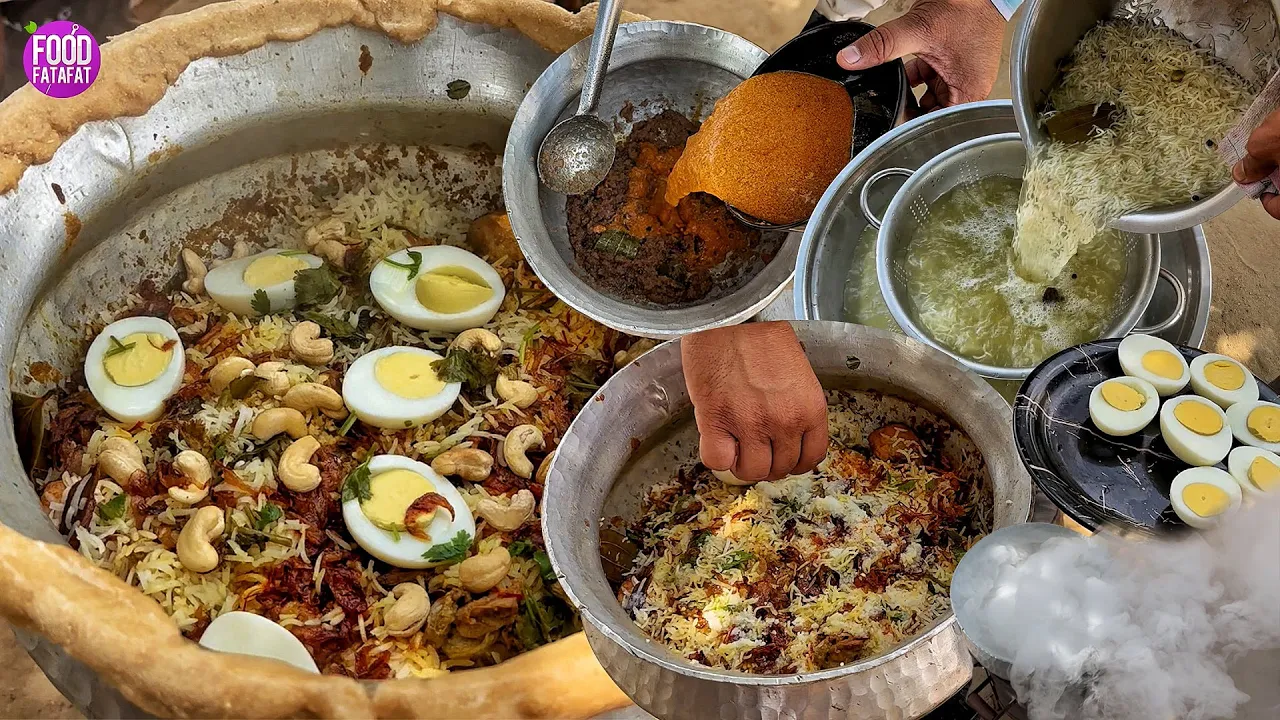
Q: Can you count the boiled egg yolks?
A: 12